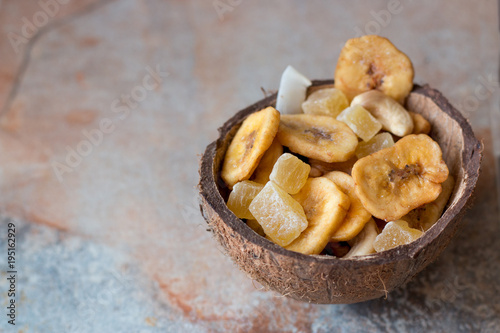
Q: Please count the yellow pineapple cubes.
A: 7